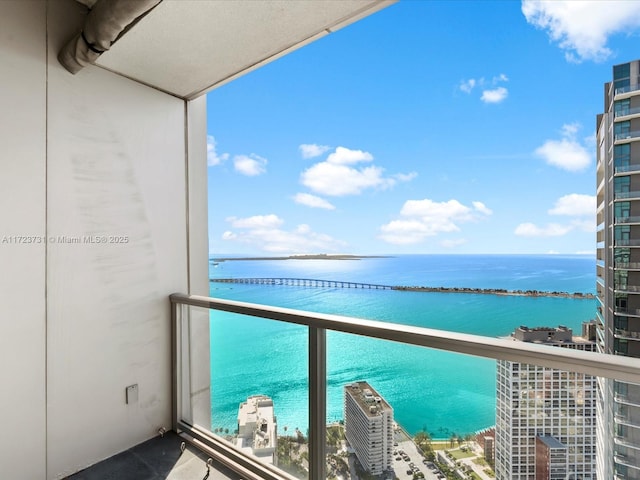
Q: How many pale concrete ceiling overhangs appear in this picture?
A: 1